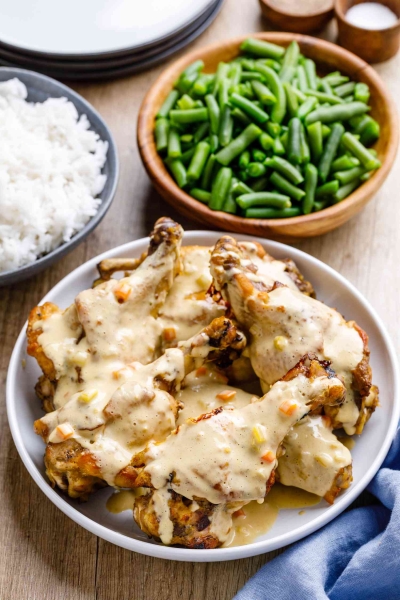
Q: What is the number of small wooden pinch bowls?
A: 2